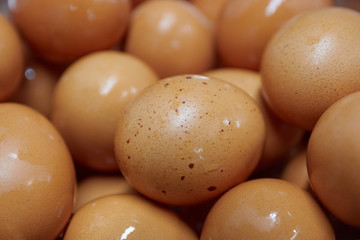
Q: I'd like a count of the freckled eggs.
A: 2